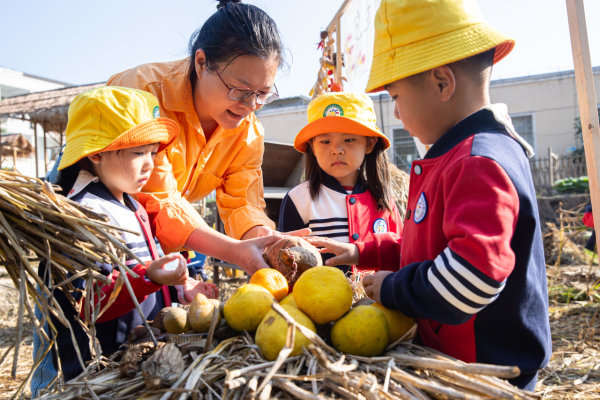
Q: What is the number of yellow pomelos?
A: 6